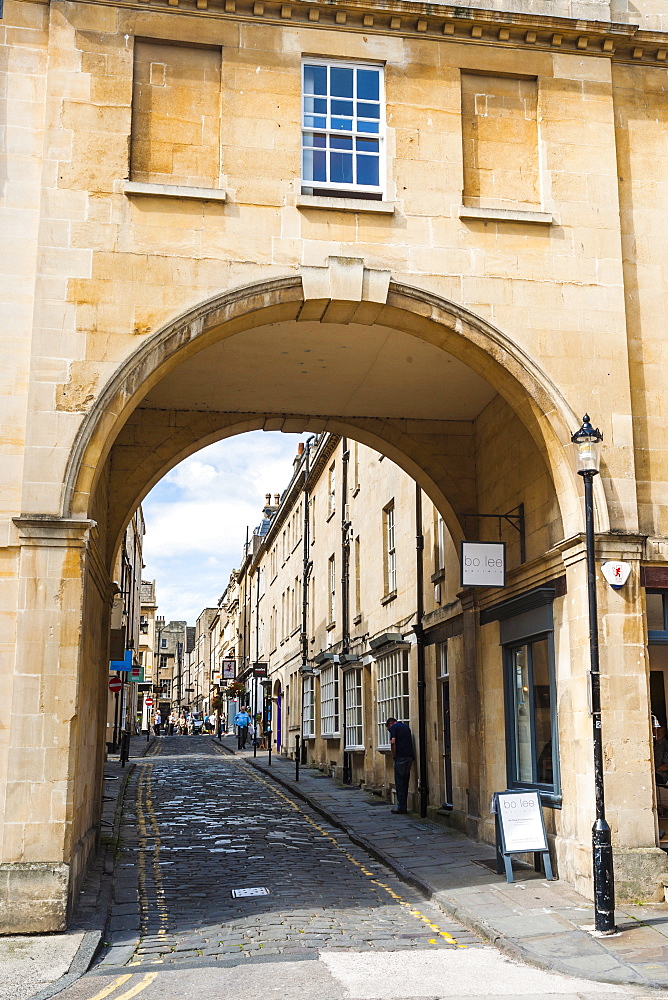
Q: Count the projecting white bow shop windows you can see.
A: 4